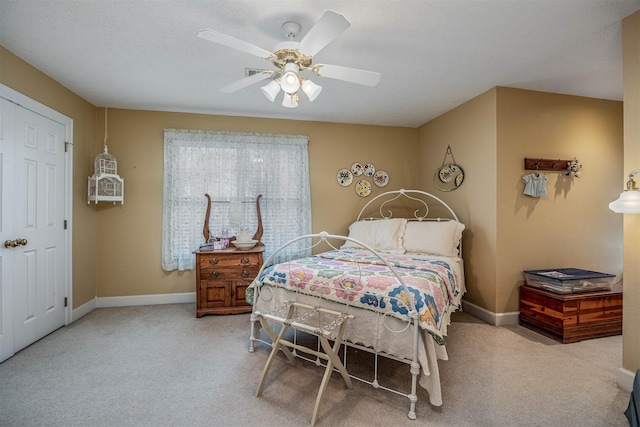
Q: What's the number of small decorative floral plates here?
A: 5